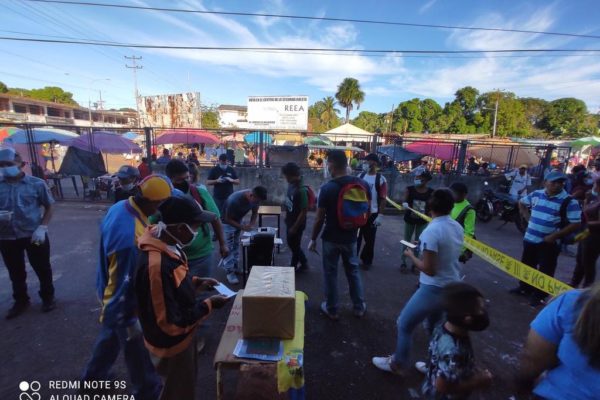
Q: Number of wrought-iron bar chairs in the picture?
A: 0